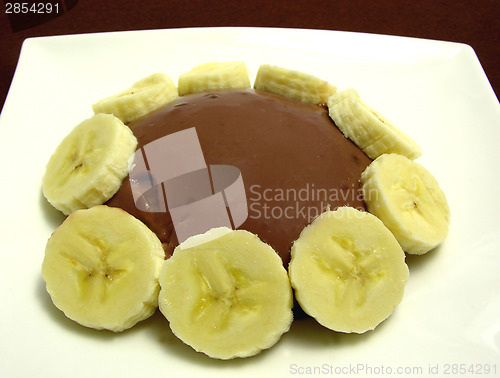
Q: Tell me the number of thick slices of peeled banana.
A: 9